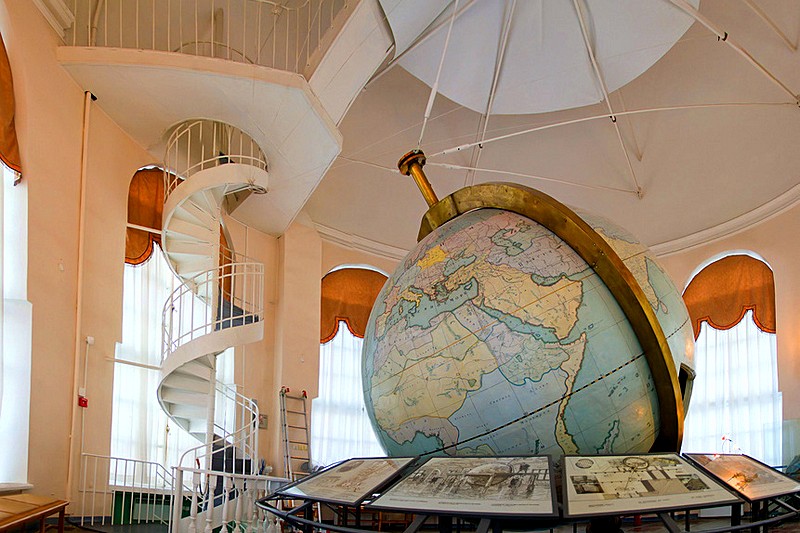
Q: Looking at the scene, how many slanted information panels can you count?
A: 4